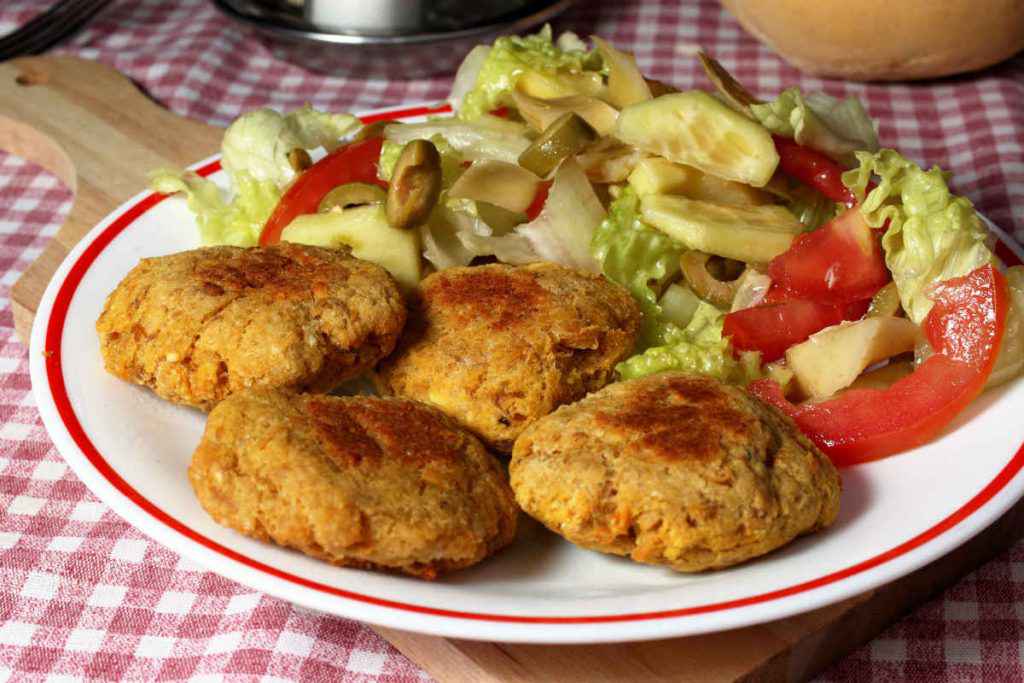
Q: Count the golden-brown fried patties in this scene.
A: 4